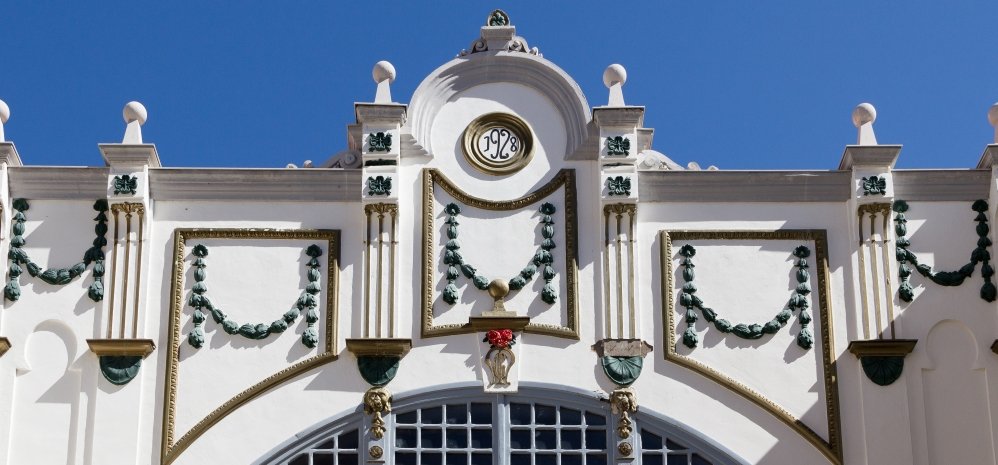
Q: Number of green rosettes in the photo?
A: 6